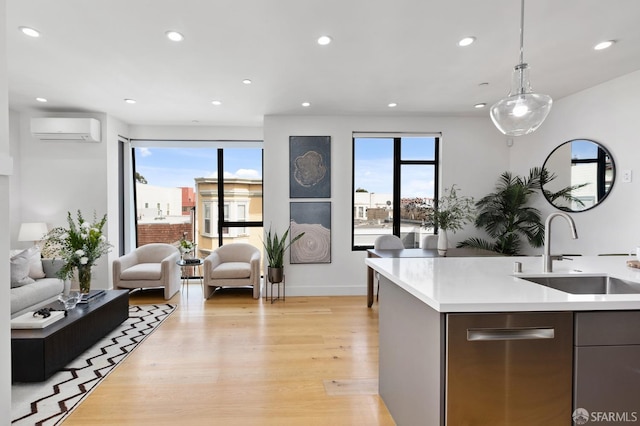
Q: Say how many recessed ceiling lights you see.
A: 12